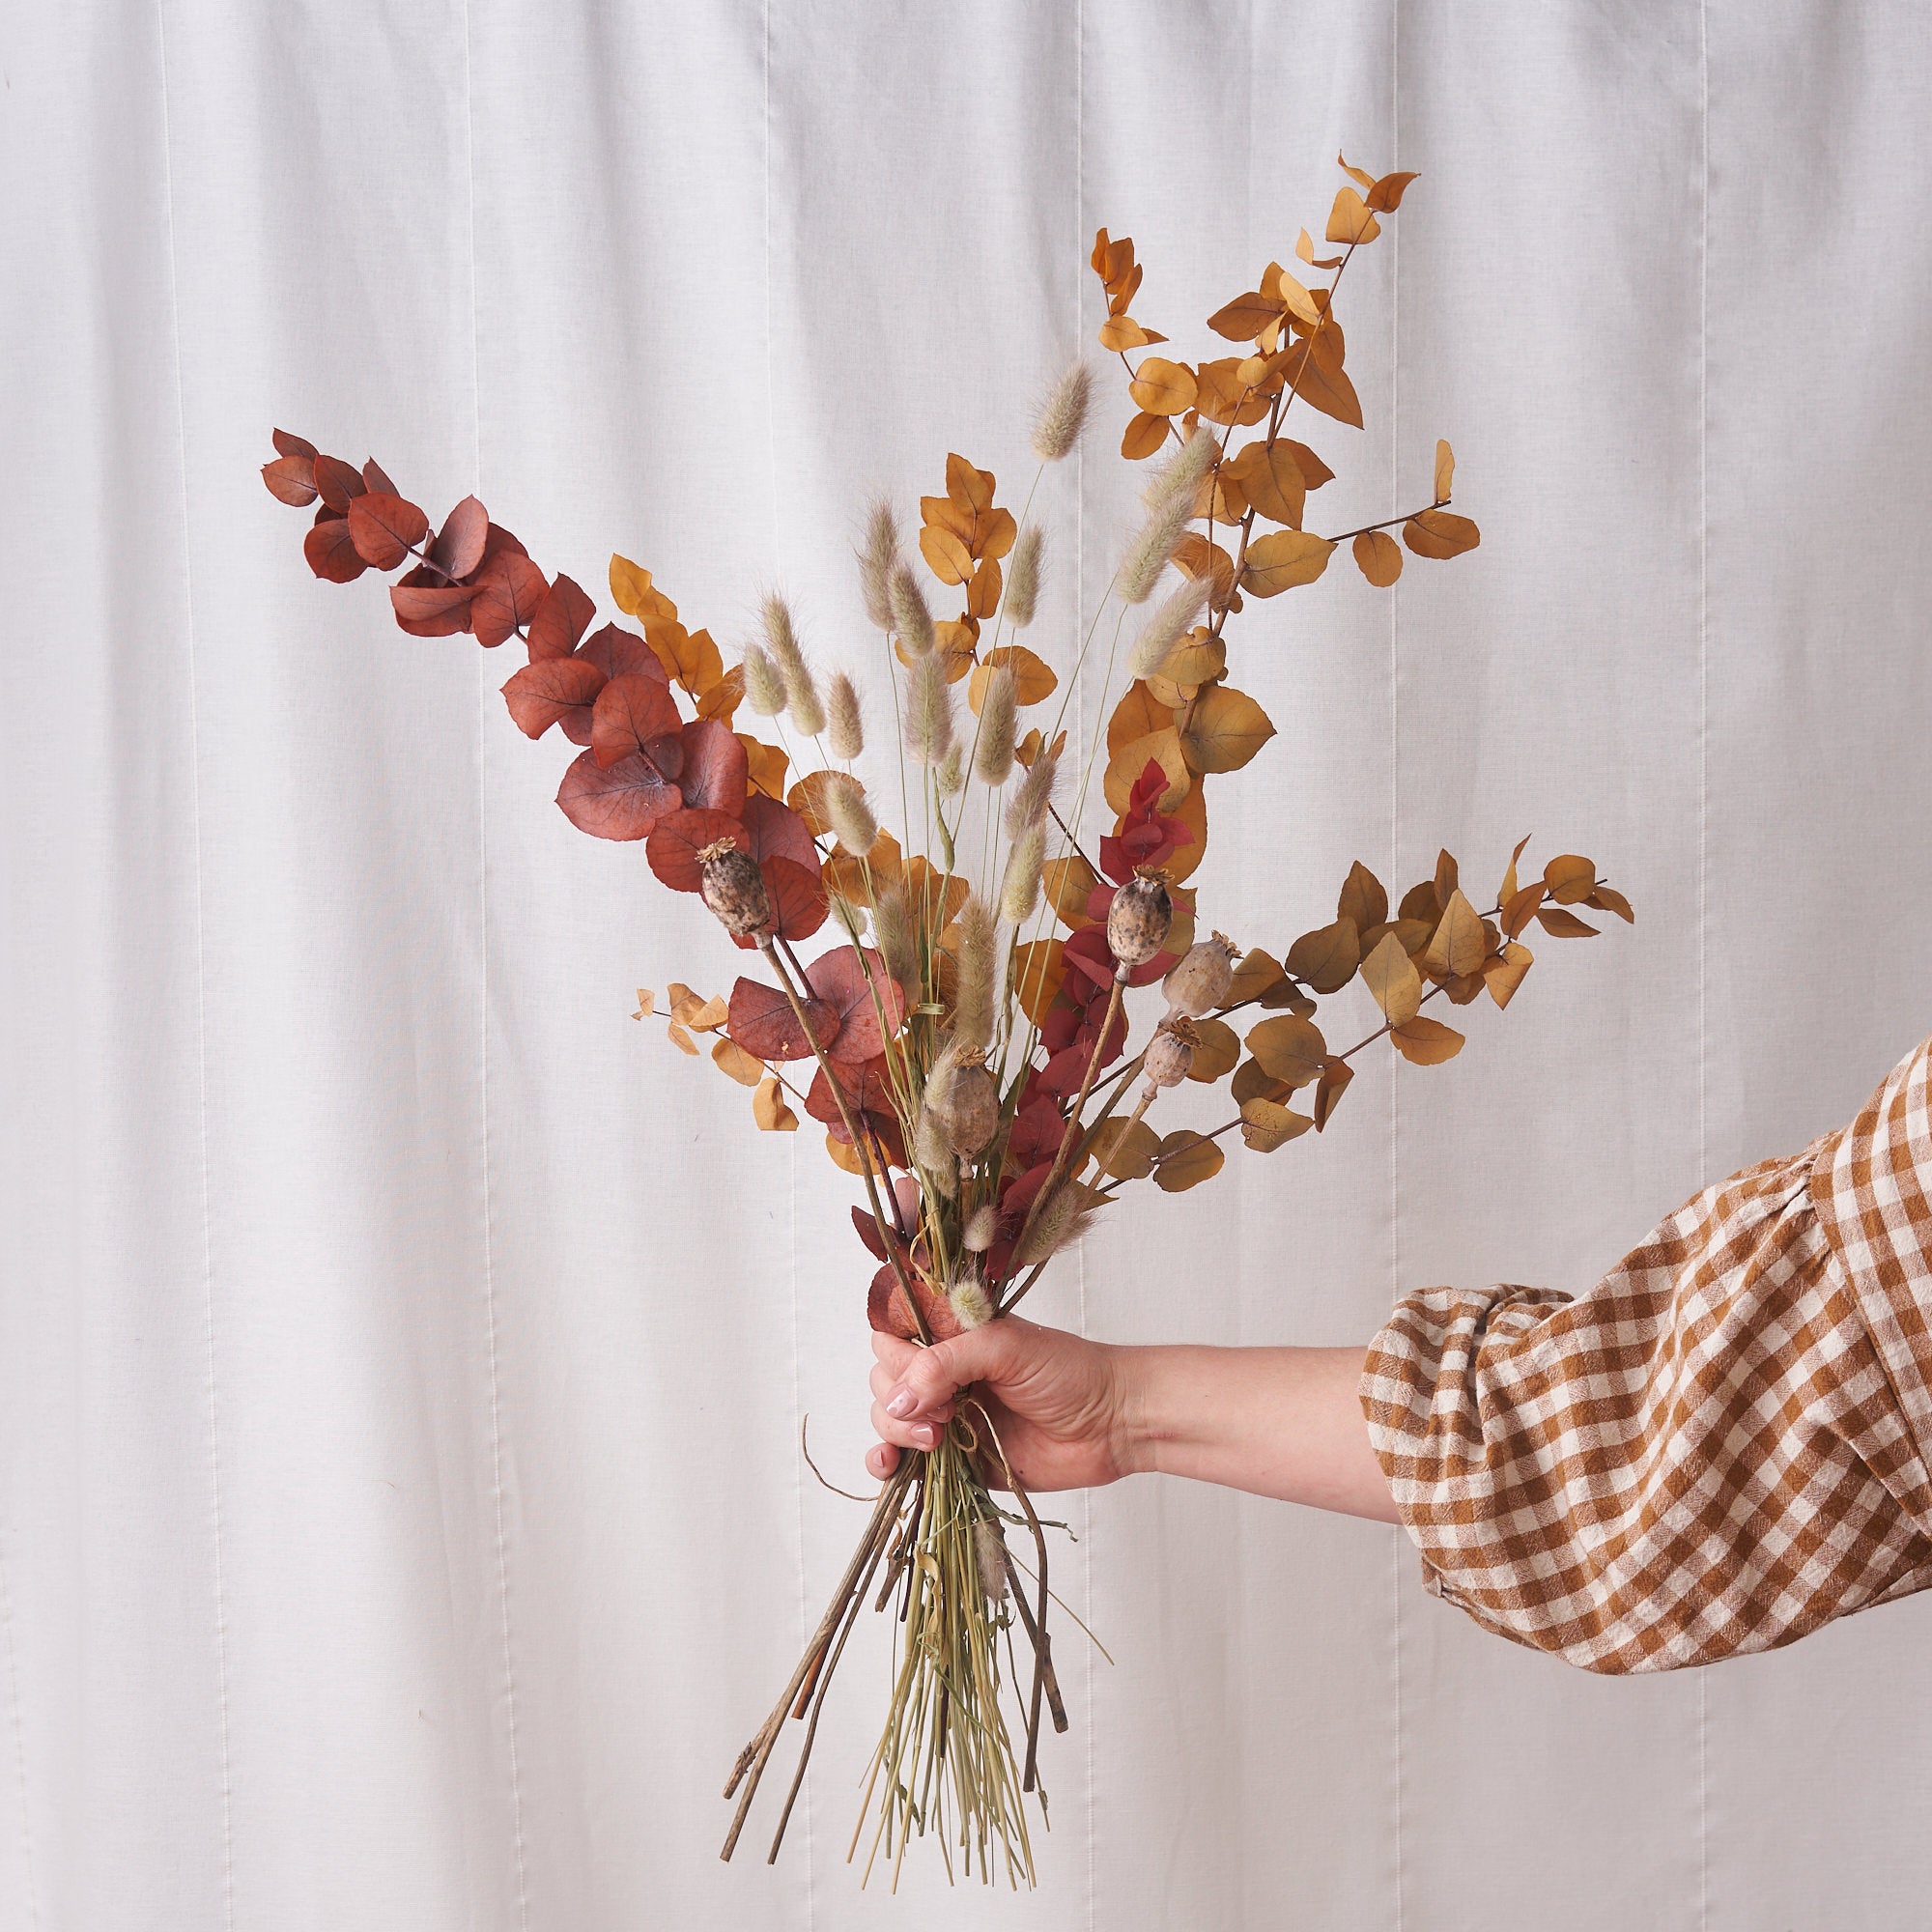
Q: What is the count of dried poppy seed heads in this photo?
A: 5